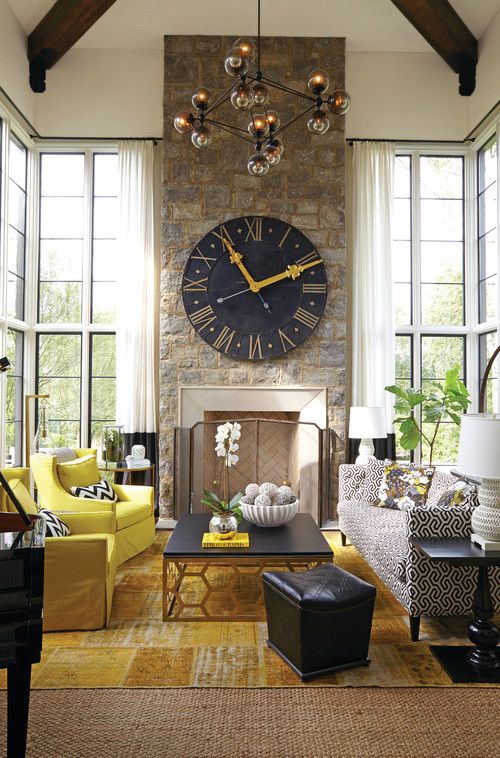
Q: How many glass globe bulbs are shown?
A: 15